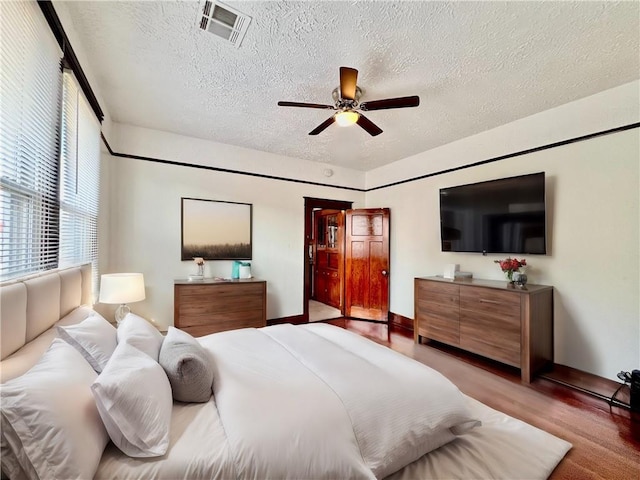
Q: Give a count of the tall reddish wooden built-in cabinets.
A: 1